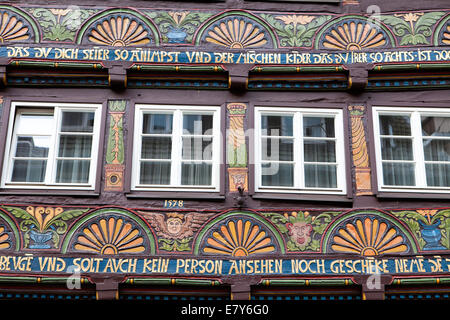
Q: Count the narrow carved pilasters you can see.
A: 3